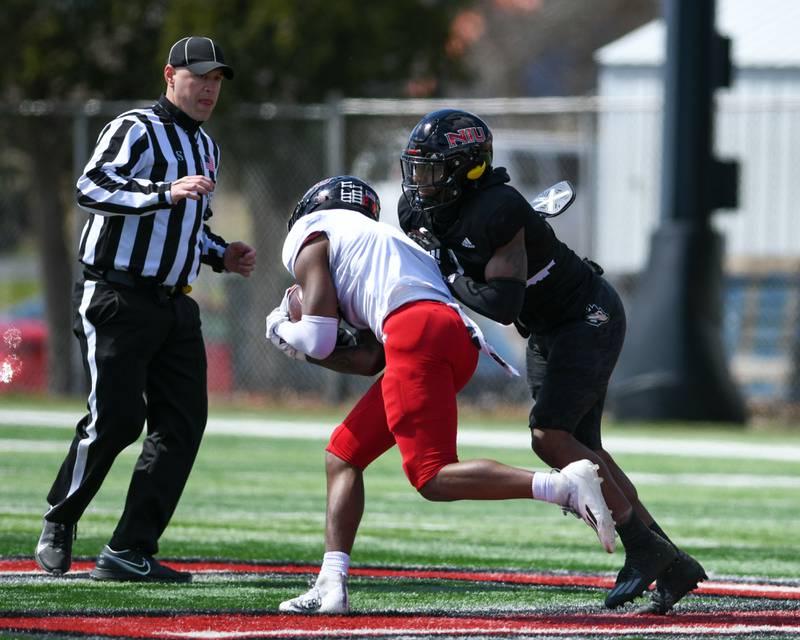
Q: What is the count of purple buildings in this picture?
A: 0